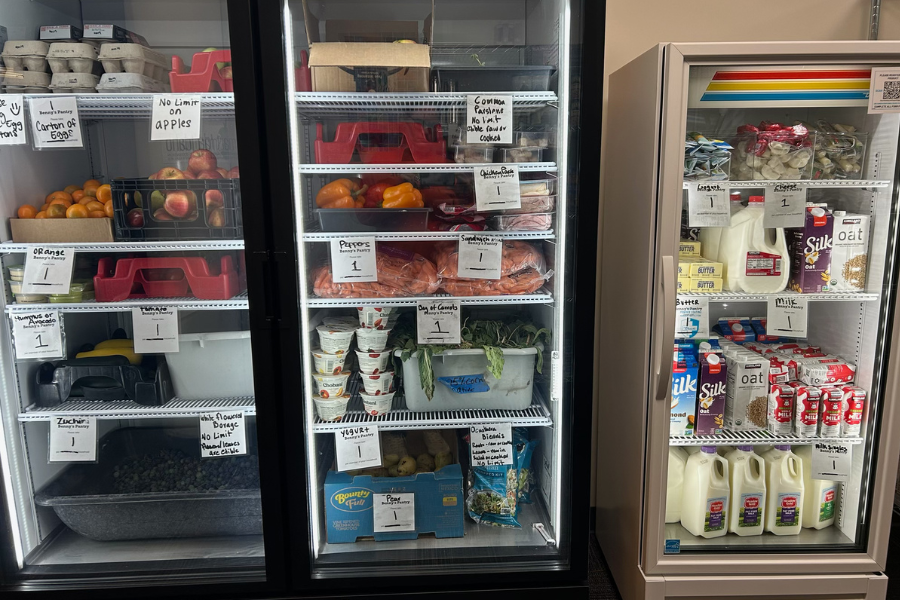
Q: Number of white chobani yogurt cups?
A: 9